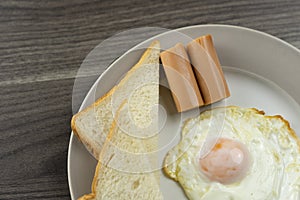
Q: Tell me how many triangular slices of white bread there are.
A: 2